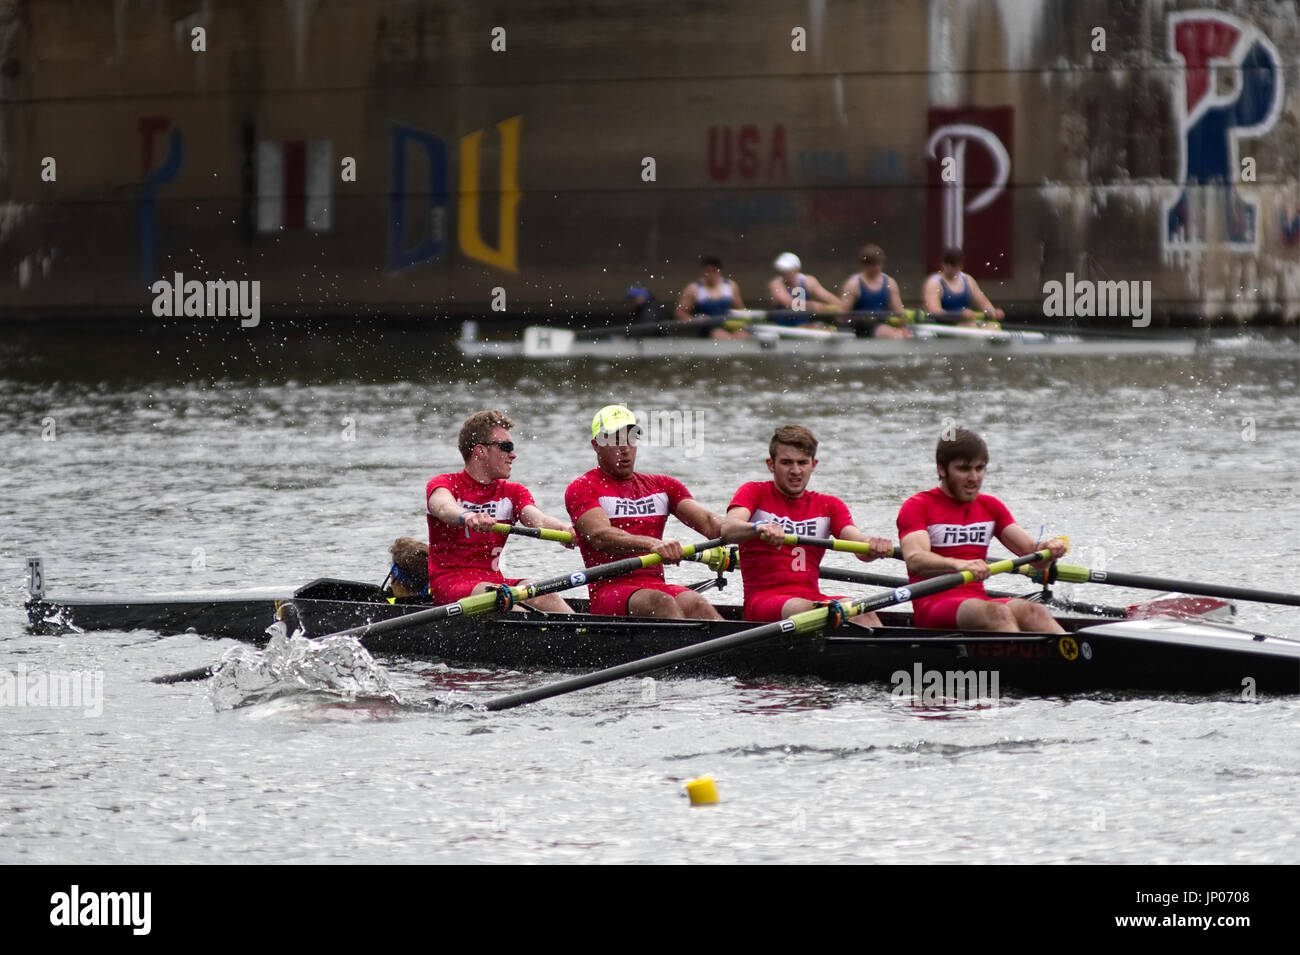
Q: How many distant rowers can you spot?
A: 4